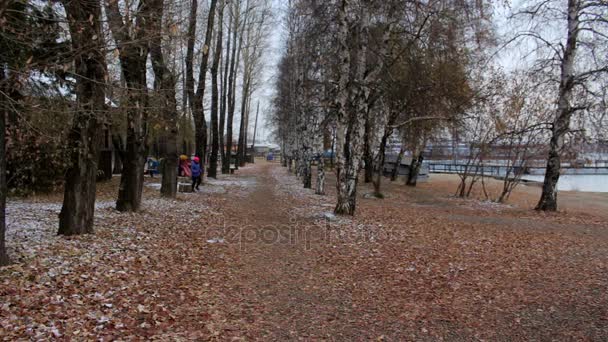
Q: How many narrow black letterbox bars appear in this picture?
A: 0